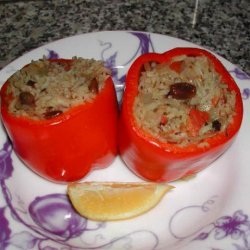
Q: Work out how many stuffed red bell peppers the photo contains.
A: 2